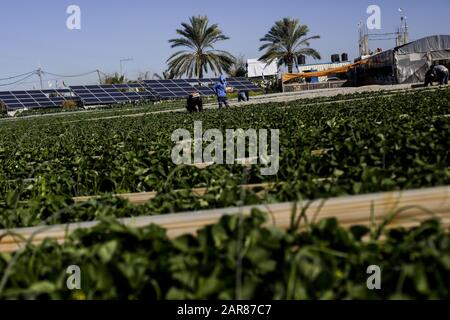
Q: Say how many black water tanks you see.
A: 3